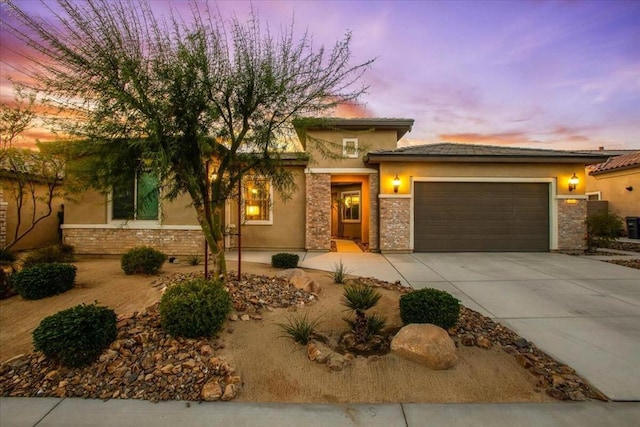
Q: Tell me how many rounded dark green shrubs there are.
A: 6